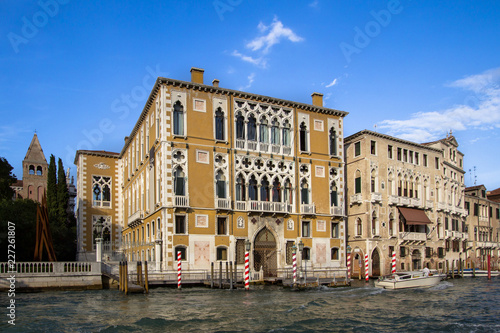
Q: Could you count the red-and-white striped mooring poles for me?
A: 6